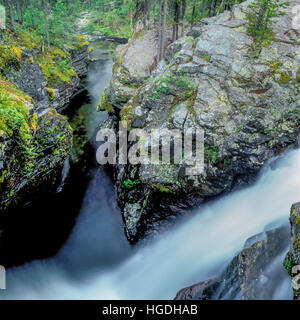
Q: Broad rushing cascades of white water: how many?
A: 1